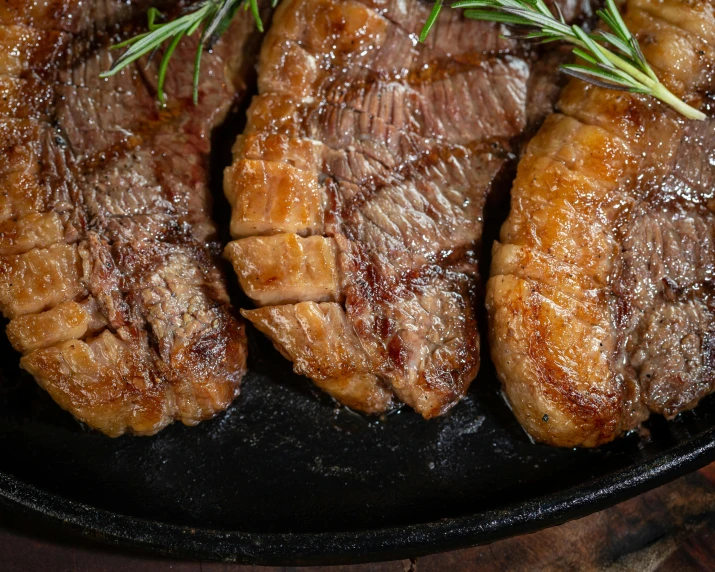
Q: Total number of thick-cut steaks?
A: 3